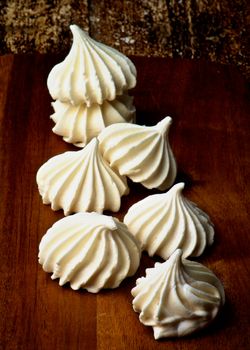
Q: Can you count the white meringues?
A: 7